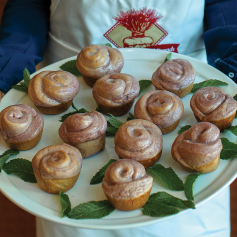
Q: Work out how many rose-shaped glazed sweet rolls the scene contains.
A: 12